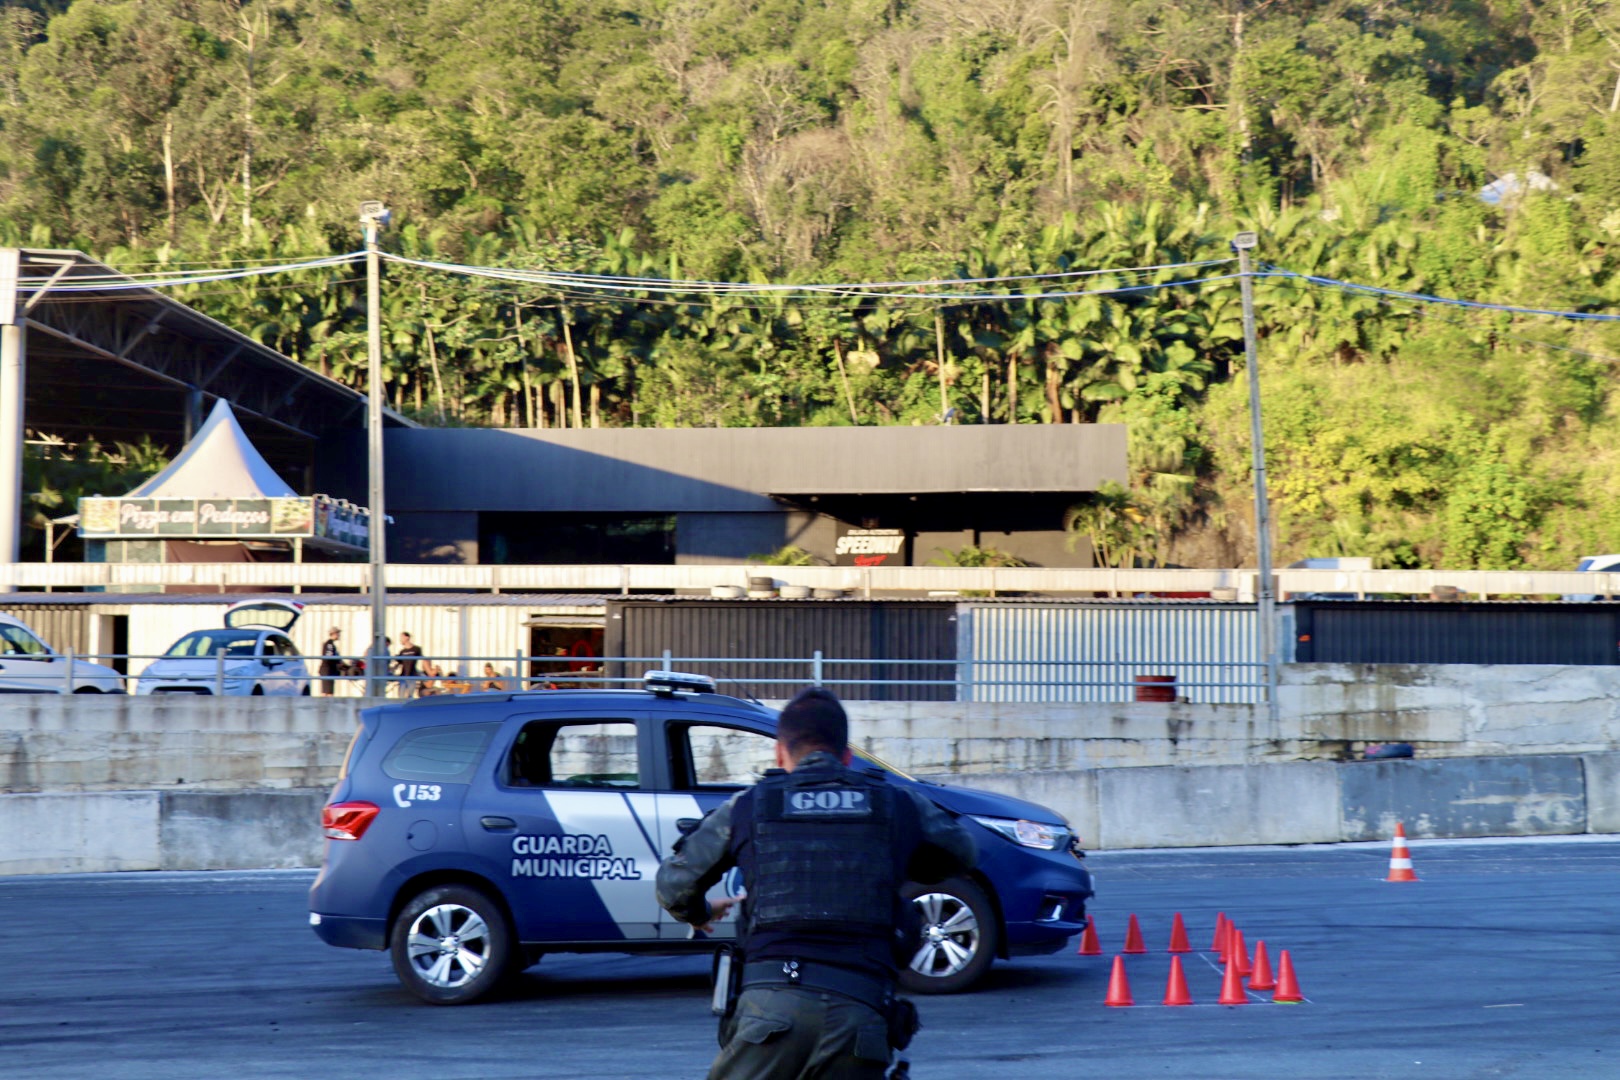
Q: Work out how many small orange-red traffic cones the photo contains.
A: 11